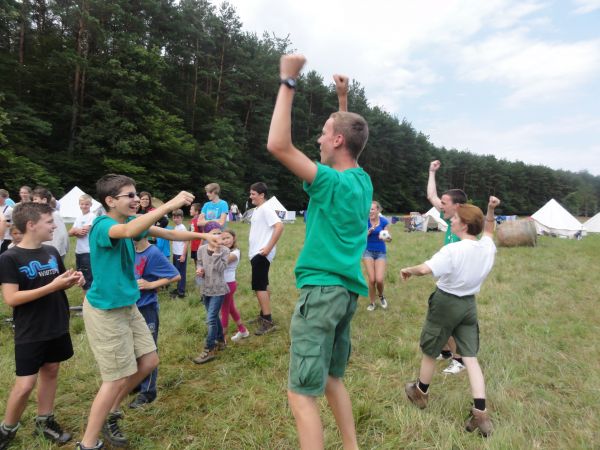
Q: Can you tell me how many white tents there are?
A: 5